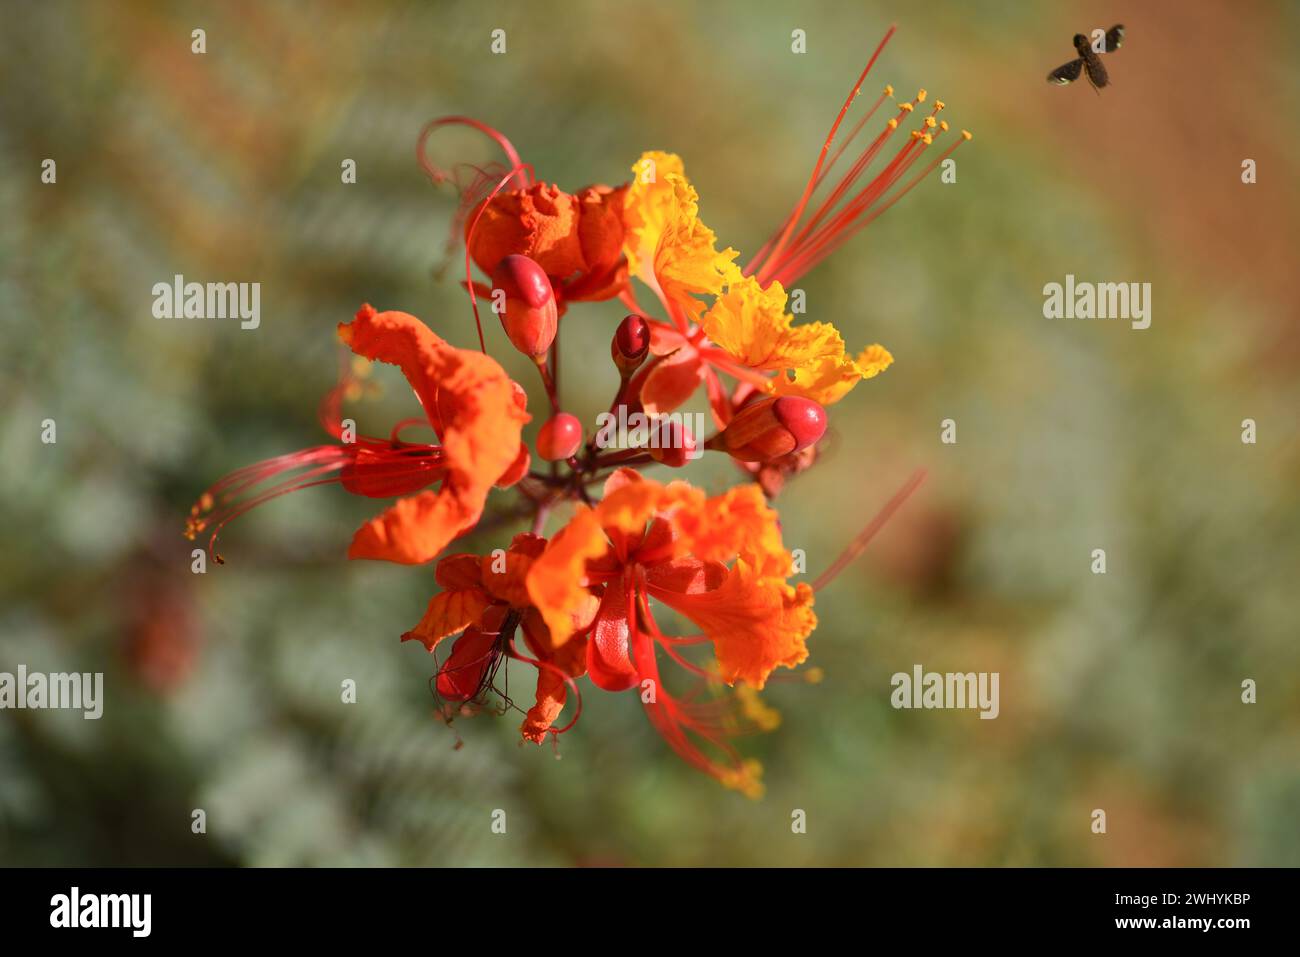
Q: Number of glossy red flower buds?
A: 5